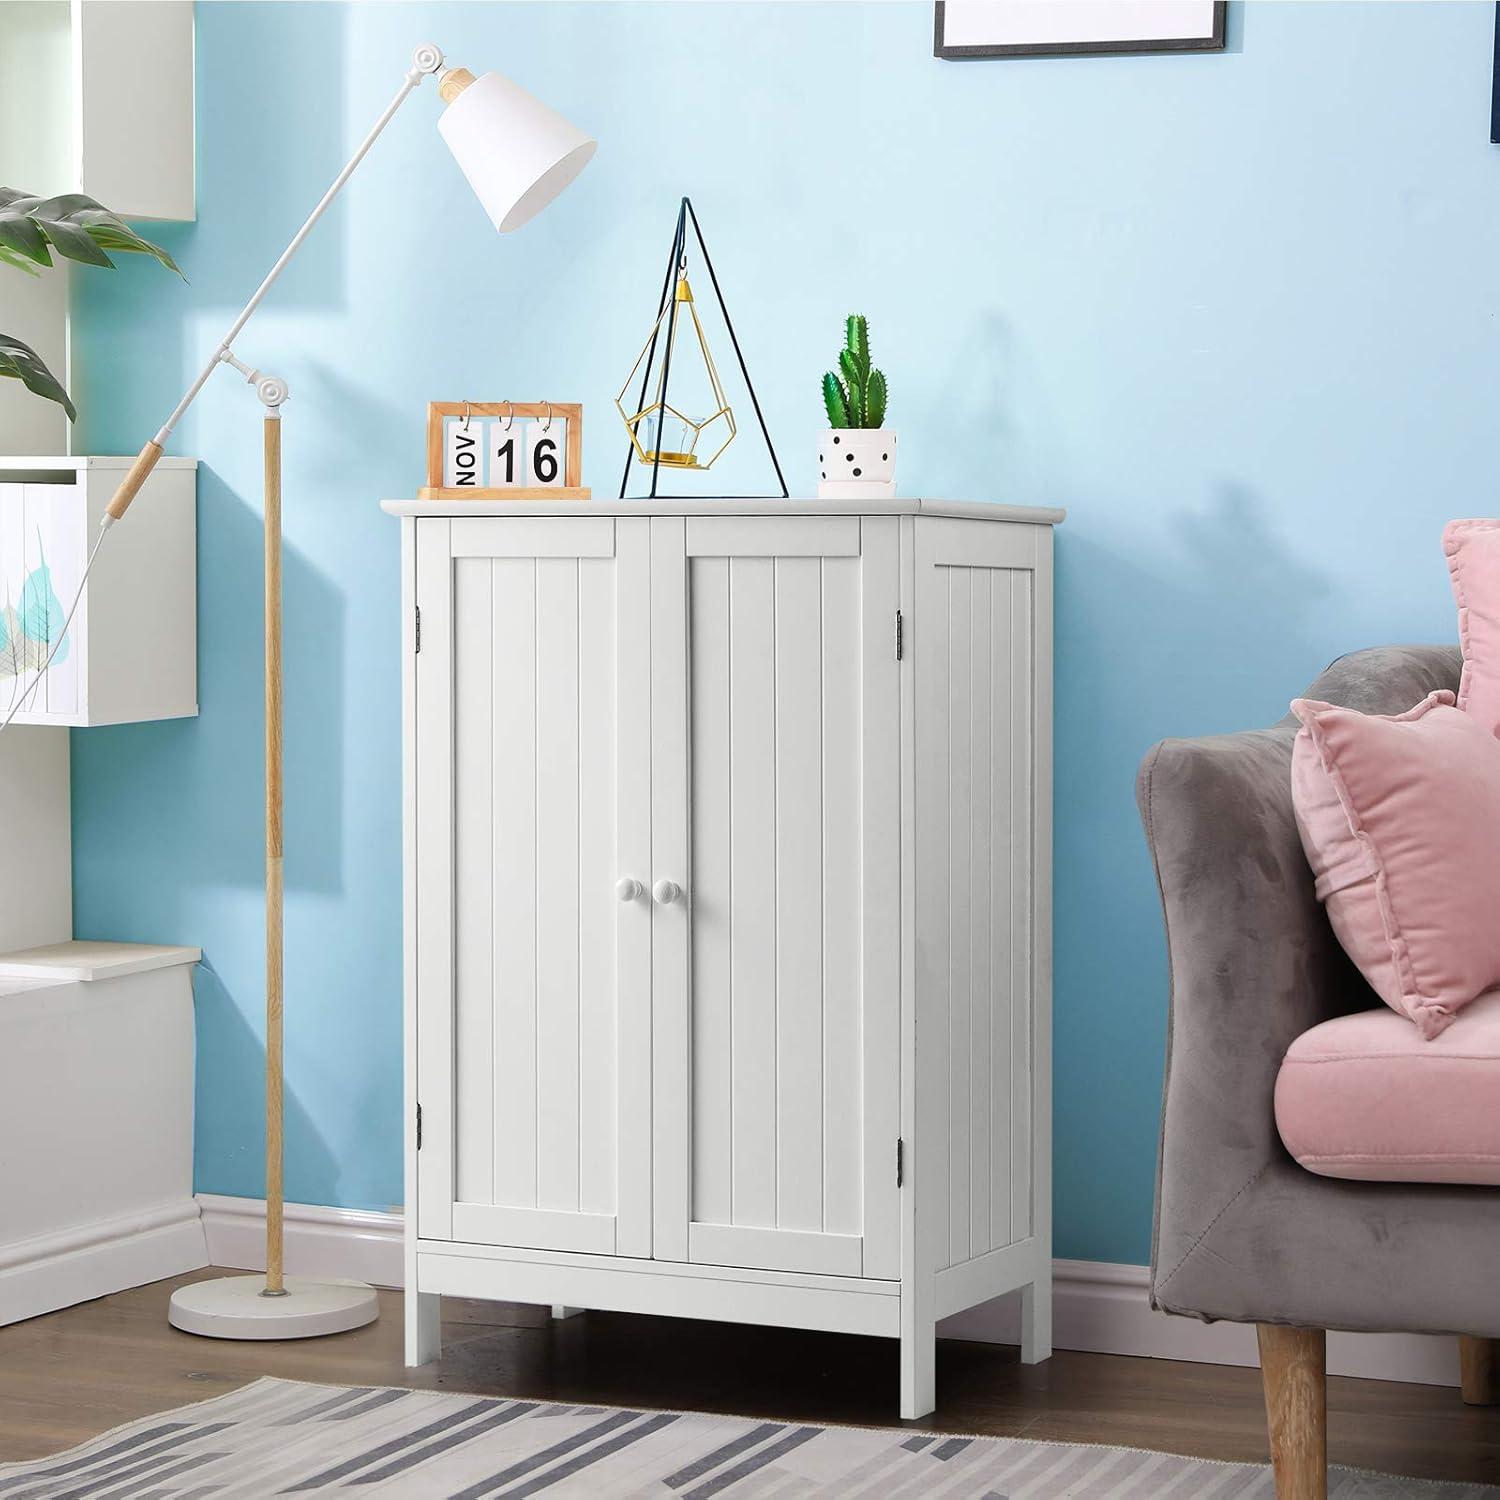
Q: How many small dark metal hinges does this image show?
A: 4